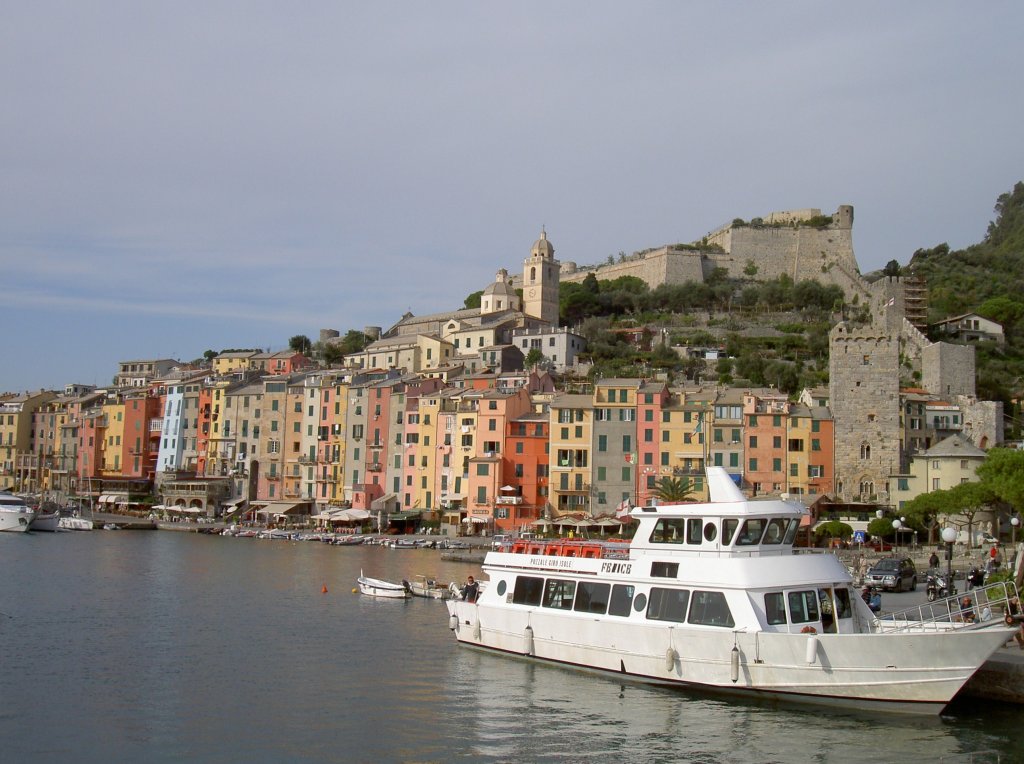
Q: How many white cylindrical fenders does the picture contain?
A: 6